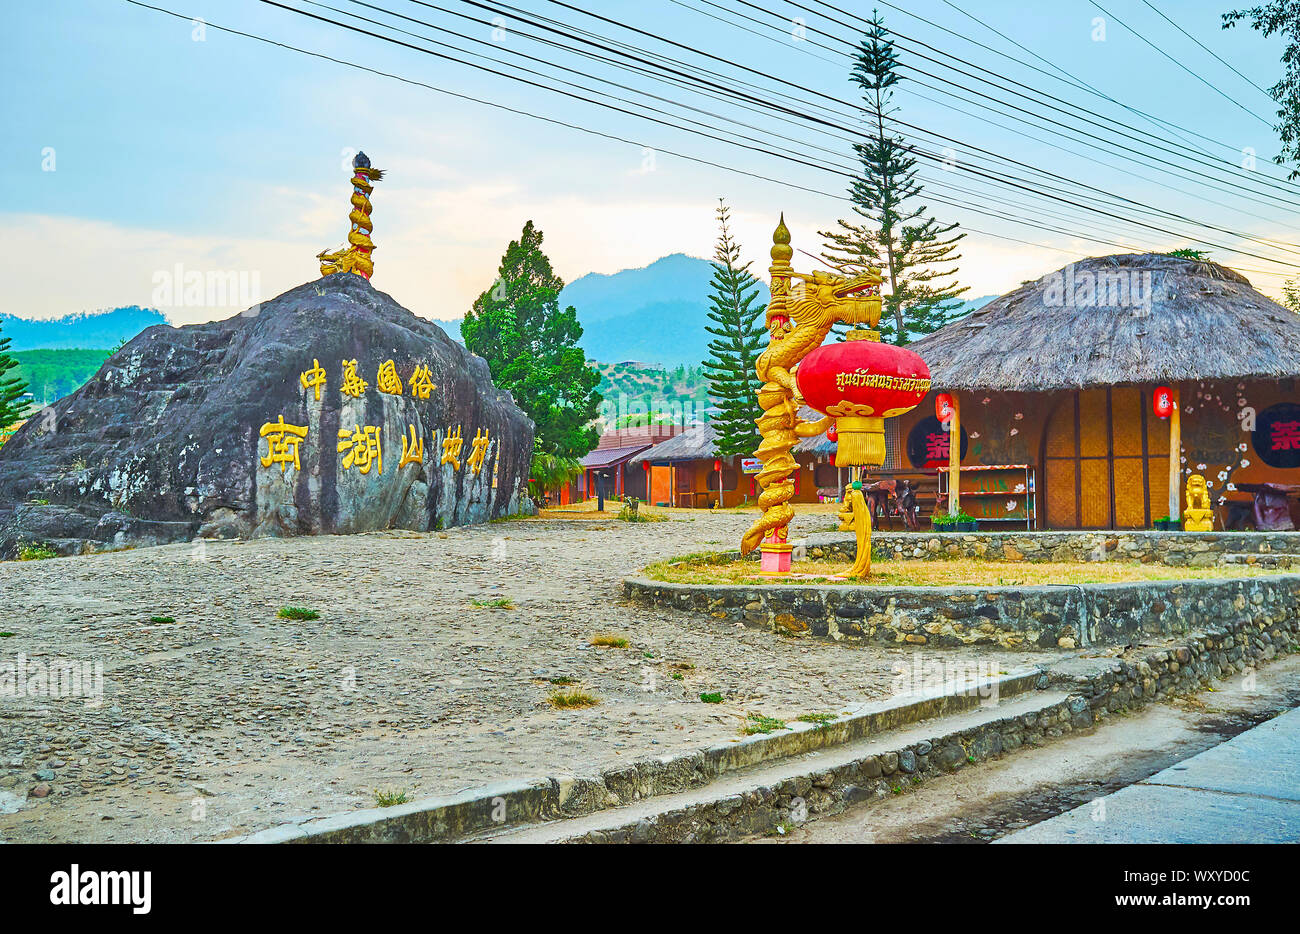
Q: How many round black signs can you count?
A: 2